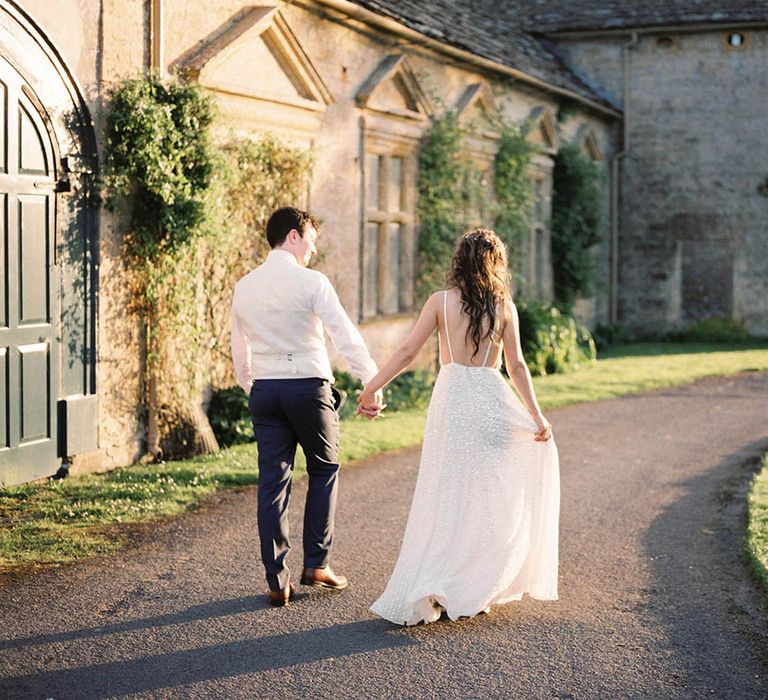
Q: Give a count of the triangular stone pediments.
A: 5